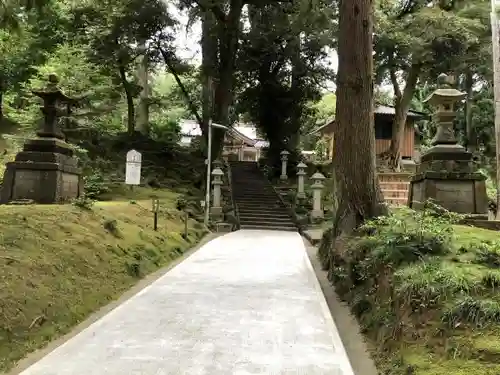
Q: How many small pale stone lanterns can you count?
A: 4